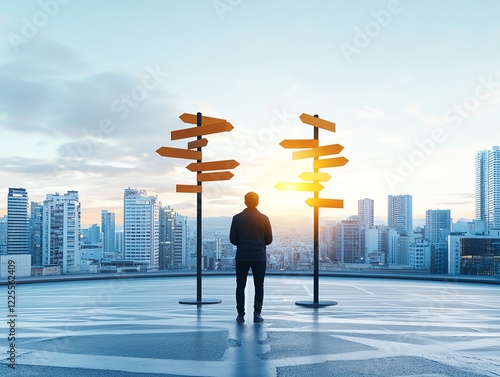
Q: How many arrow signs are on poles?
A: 14